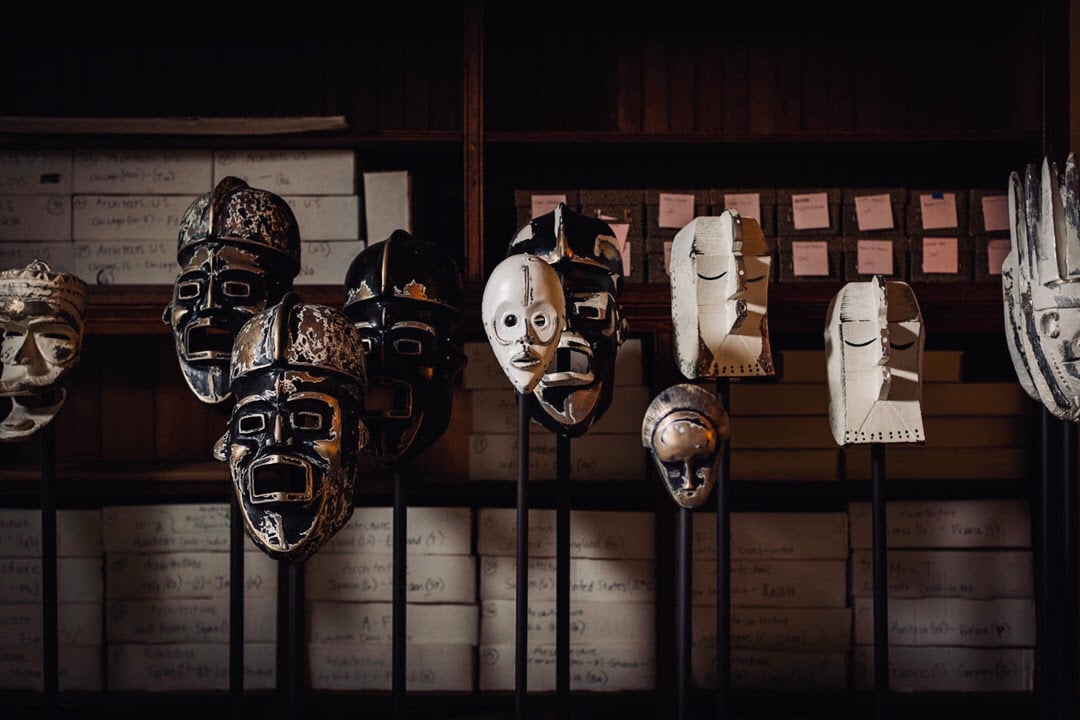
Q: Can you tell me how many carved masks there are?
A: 10